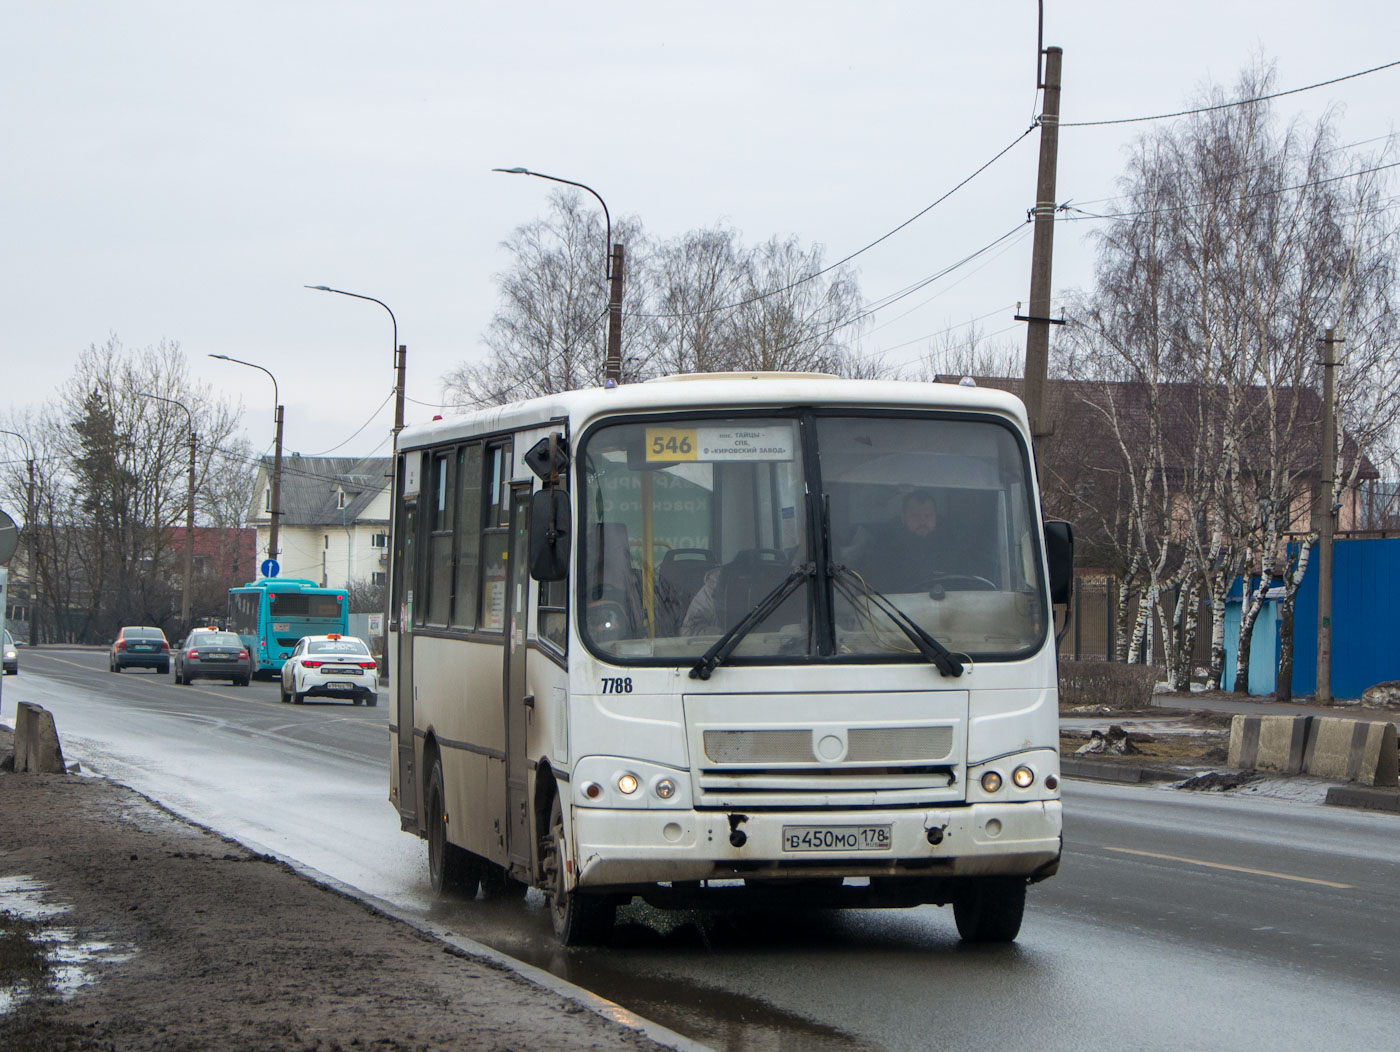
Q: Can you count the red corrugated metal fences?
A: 0